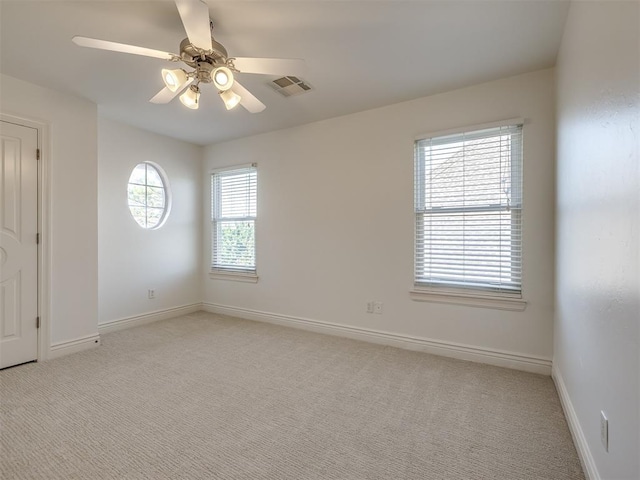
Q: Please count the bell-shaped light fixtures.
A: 4